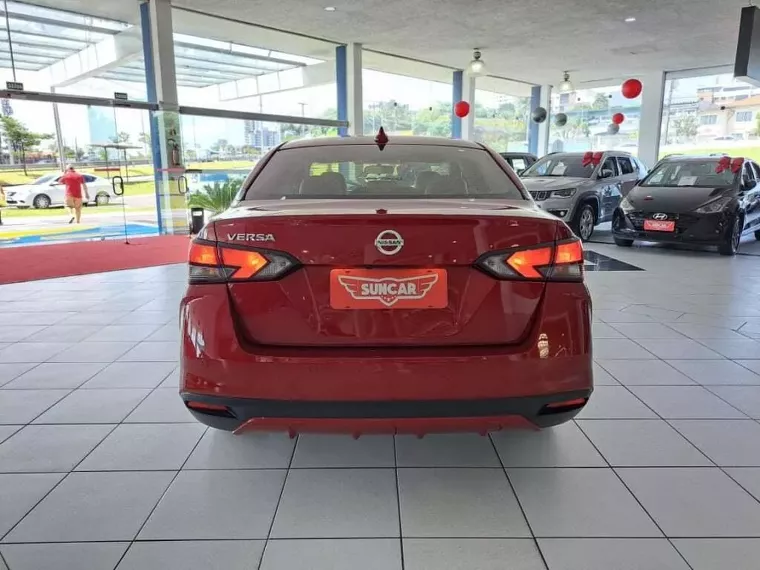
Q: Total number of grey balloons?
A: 3